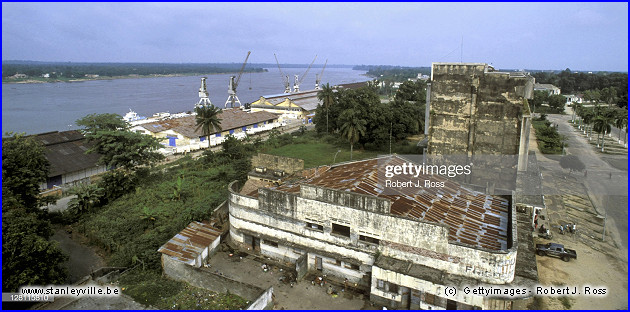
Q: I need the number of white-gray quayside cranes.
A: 5